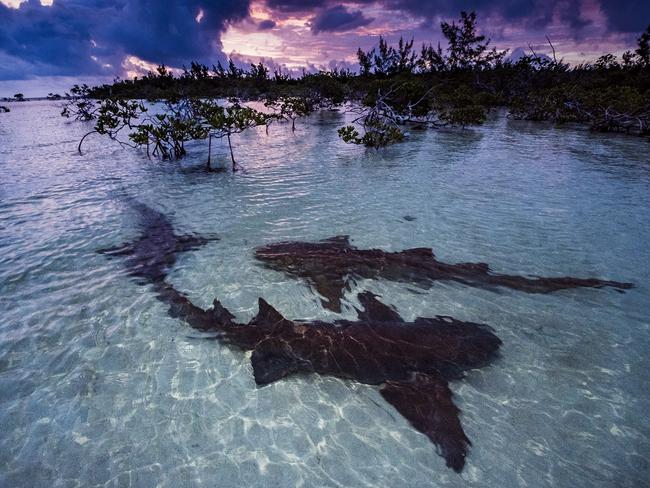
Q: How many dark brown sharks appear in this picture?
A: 3